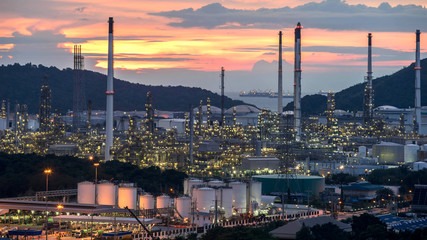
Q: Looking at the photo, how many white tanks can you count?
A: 12